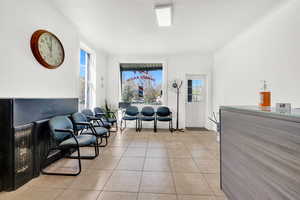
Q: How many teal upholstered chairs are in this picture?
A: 7